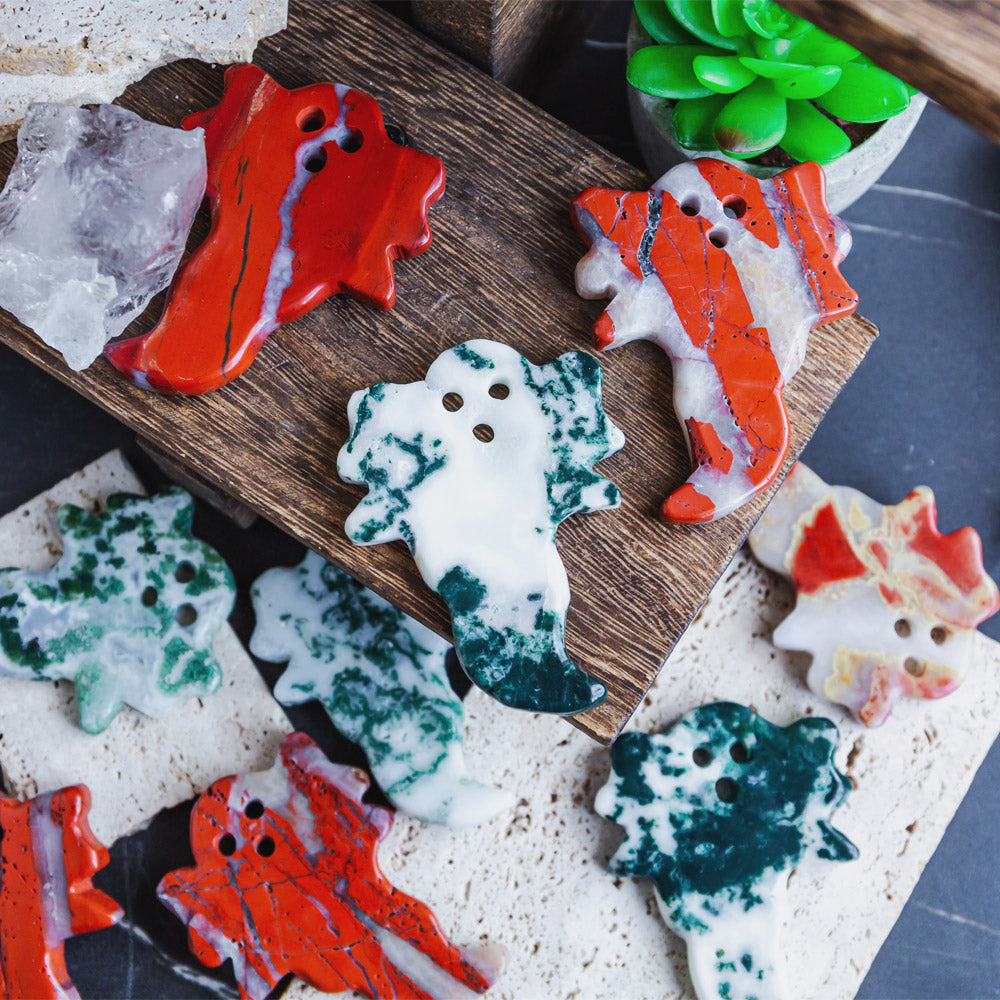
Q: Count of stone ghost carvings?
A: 9